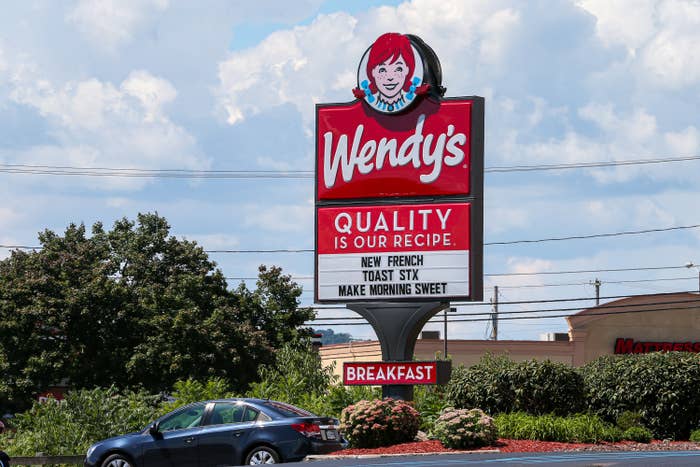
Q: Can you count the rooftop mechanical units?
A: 2